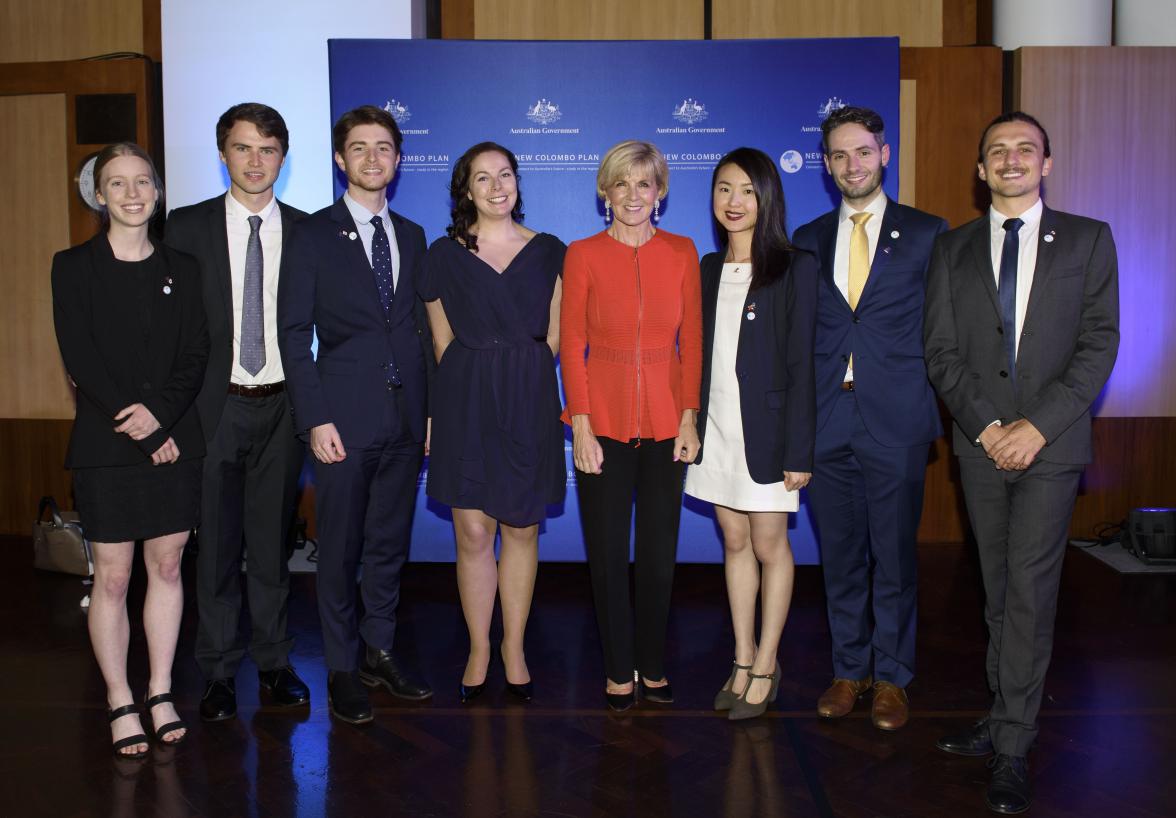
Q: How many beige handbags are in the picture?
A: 1